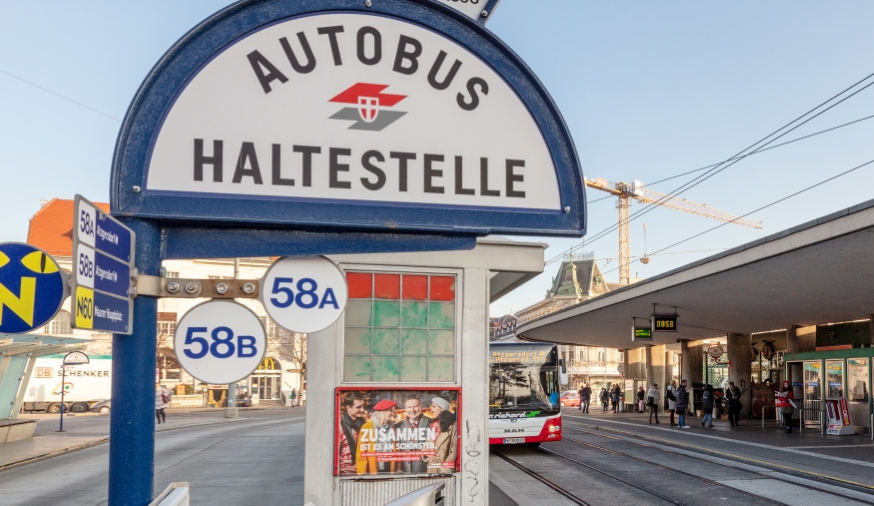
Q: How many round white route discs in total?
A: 2